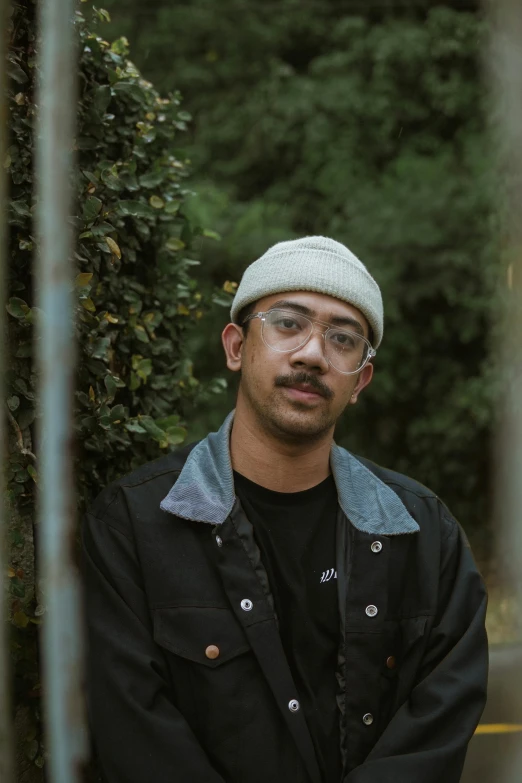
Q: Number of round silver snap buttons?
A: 6